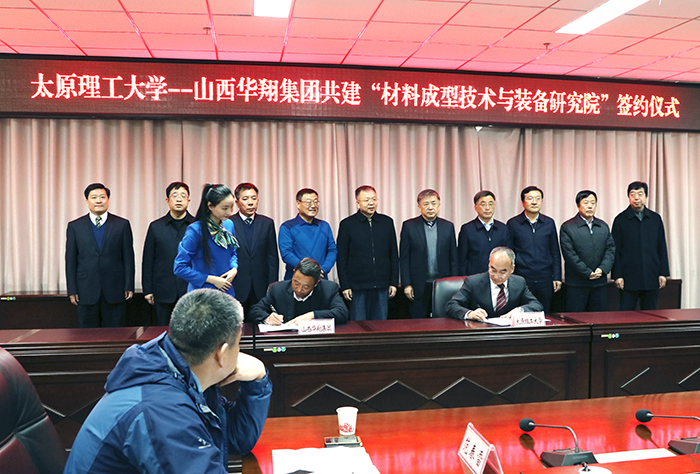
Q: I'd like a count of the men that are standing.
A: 10